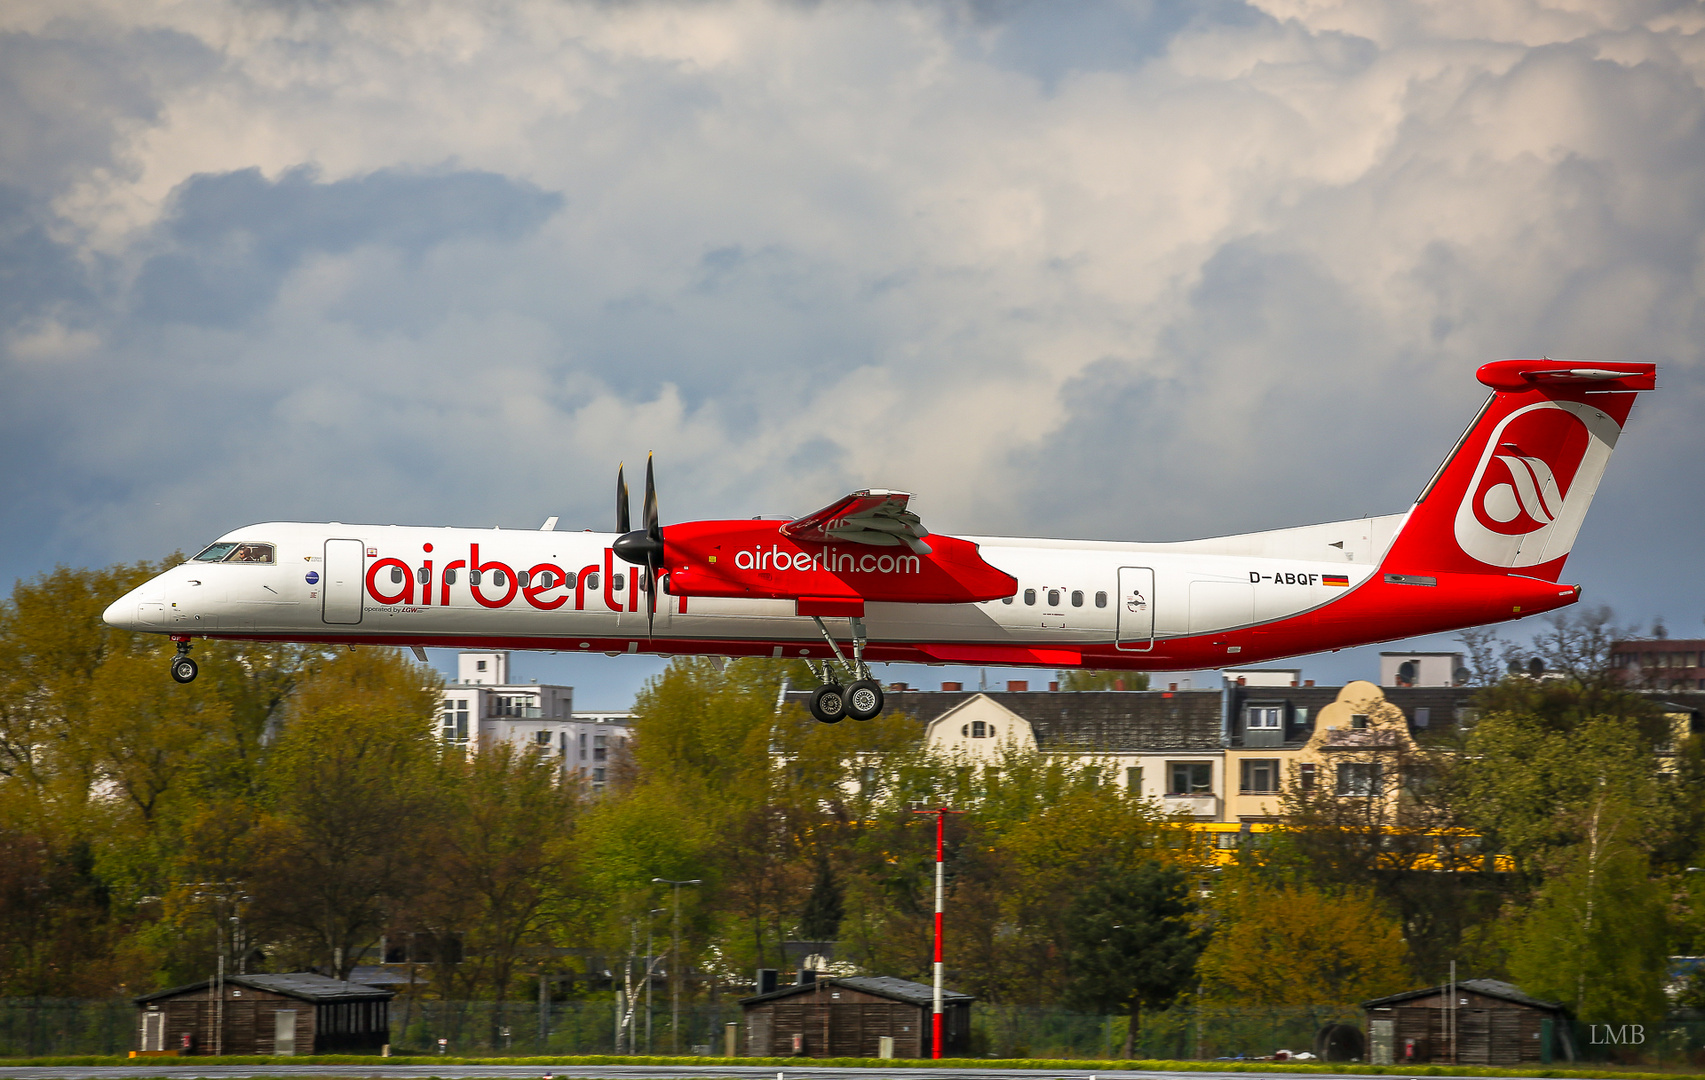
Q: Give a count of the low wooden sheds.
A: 3